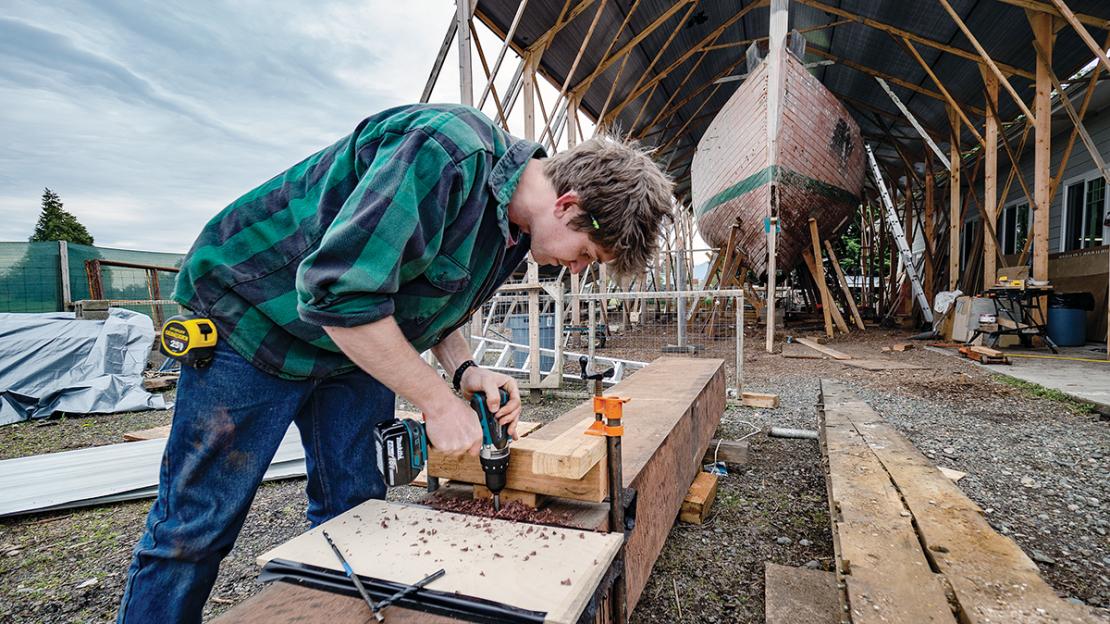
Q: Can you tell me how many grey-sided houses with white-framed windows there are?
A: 1